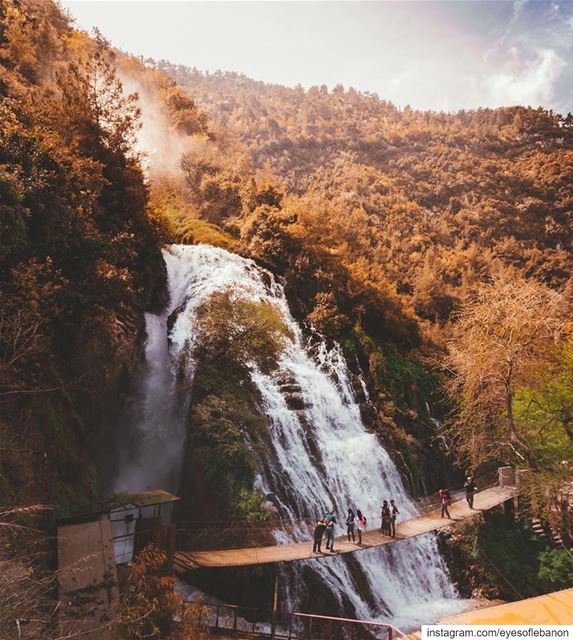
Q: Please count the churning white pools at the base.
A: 1